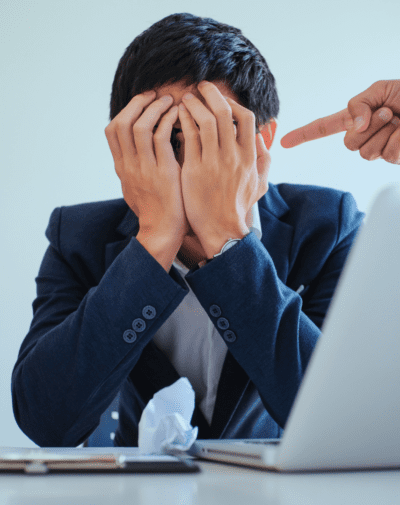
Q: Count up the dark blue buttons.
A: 6